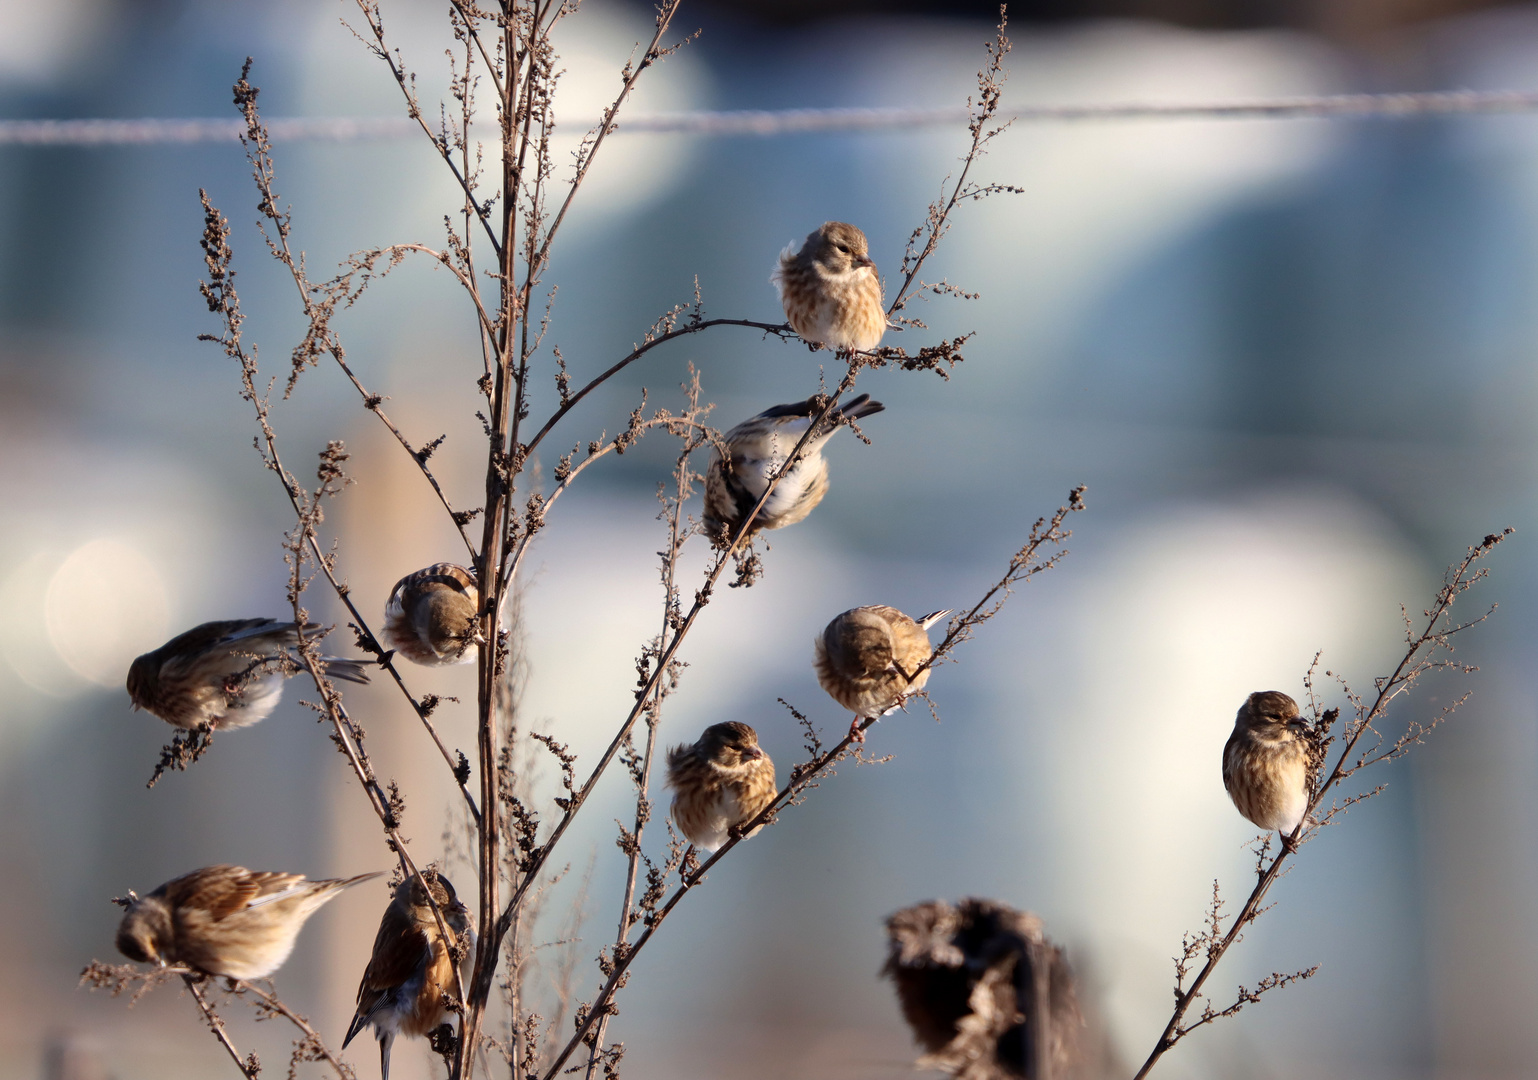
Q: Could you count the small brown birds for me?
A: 9